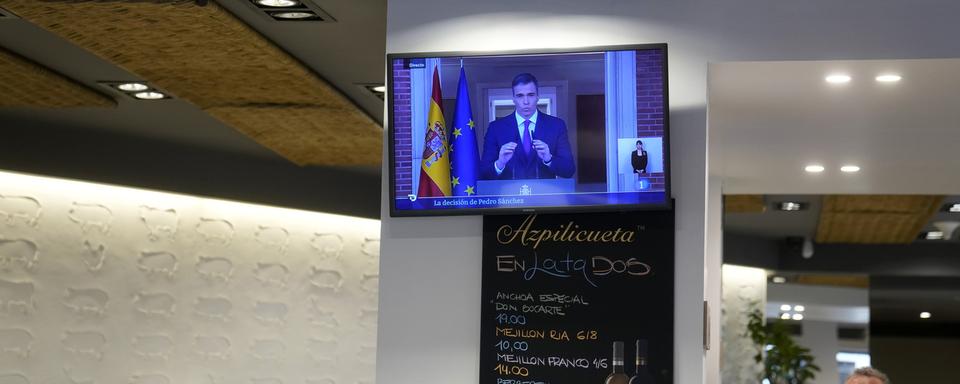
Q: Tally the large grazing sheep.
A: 0